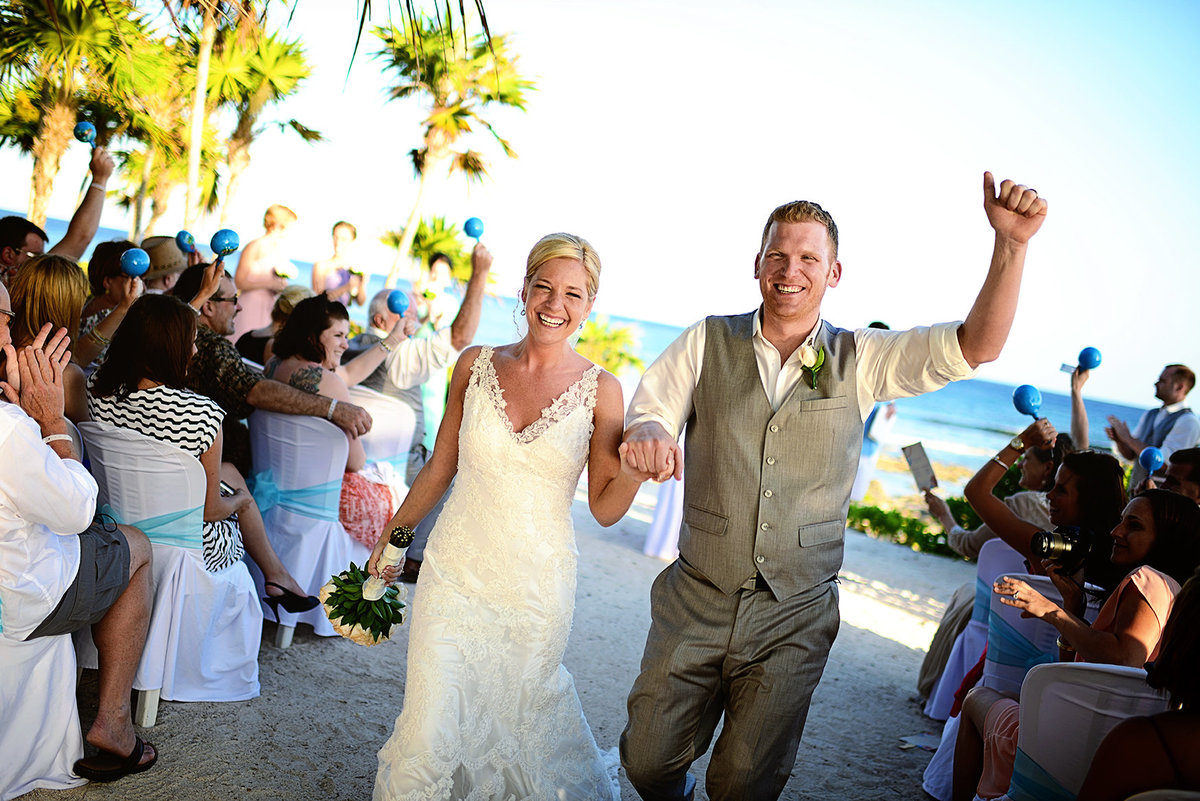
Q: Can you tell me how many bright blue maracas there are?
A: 9